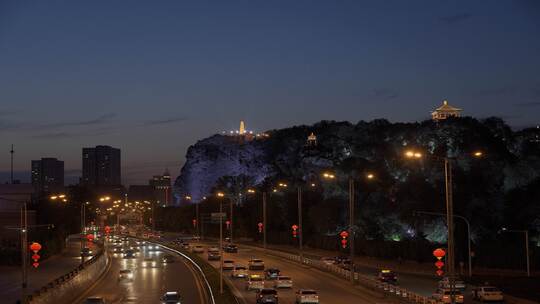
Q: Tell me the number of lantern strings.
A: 9